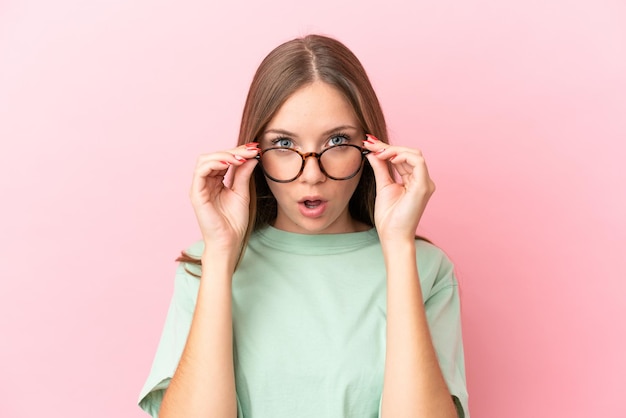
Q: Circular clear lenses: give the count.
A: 2